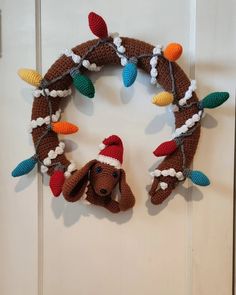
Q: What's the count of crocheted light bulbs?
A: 12